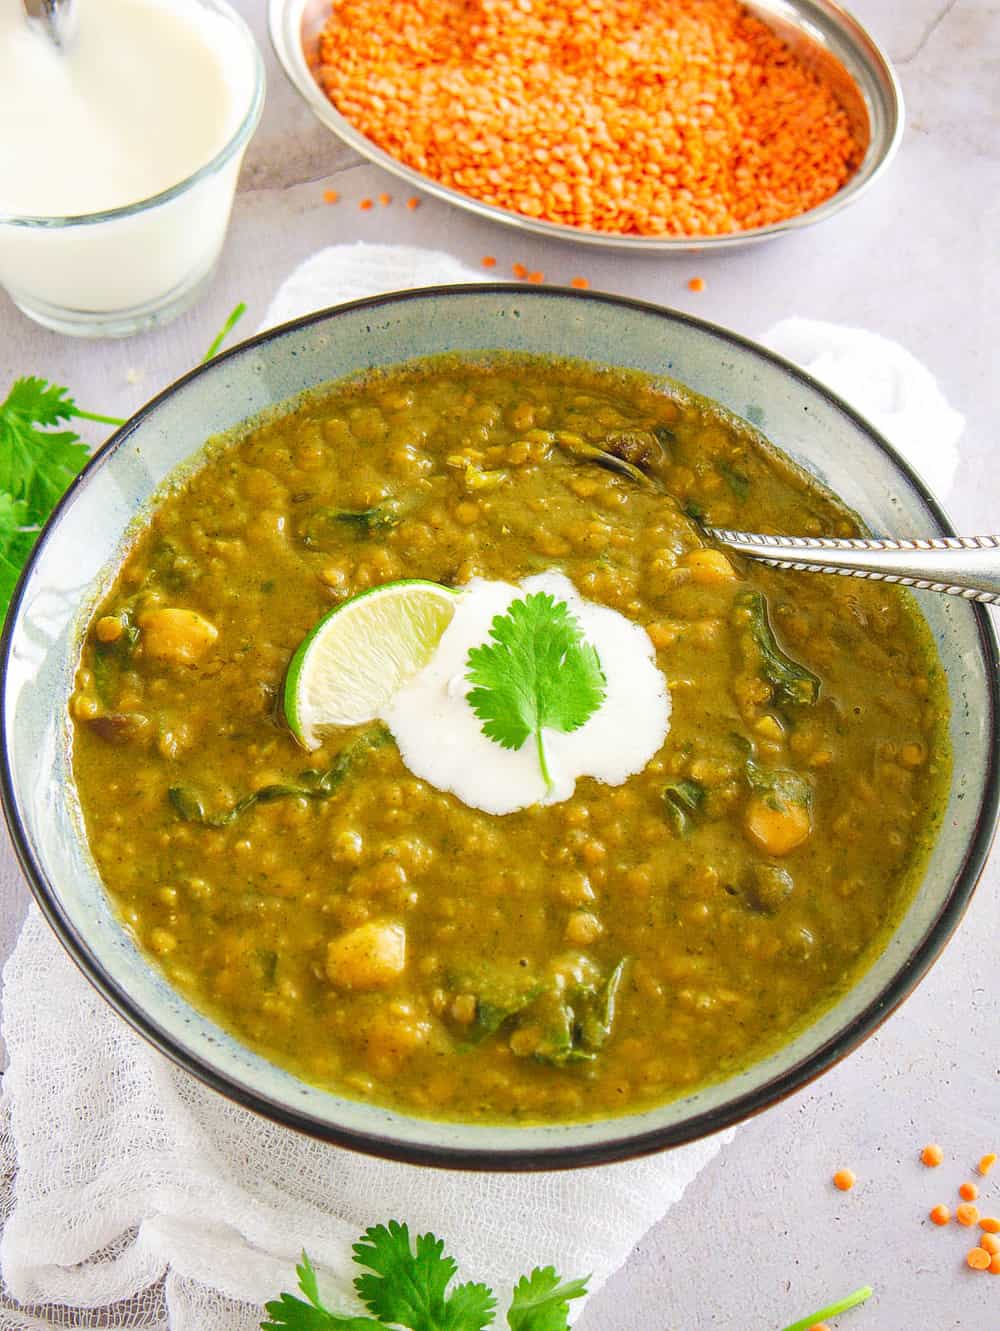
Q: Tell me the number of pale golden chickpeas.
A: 4